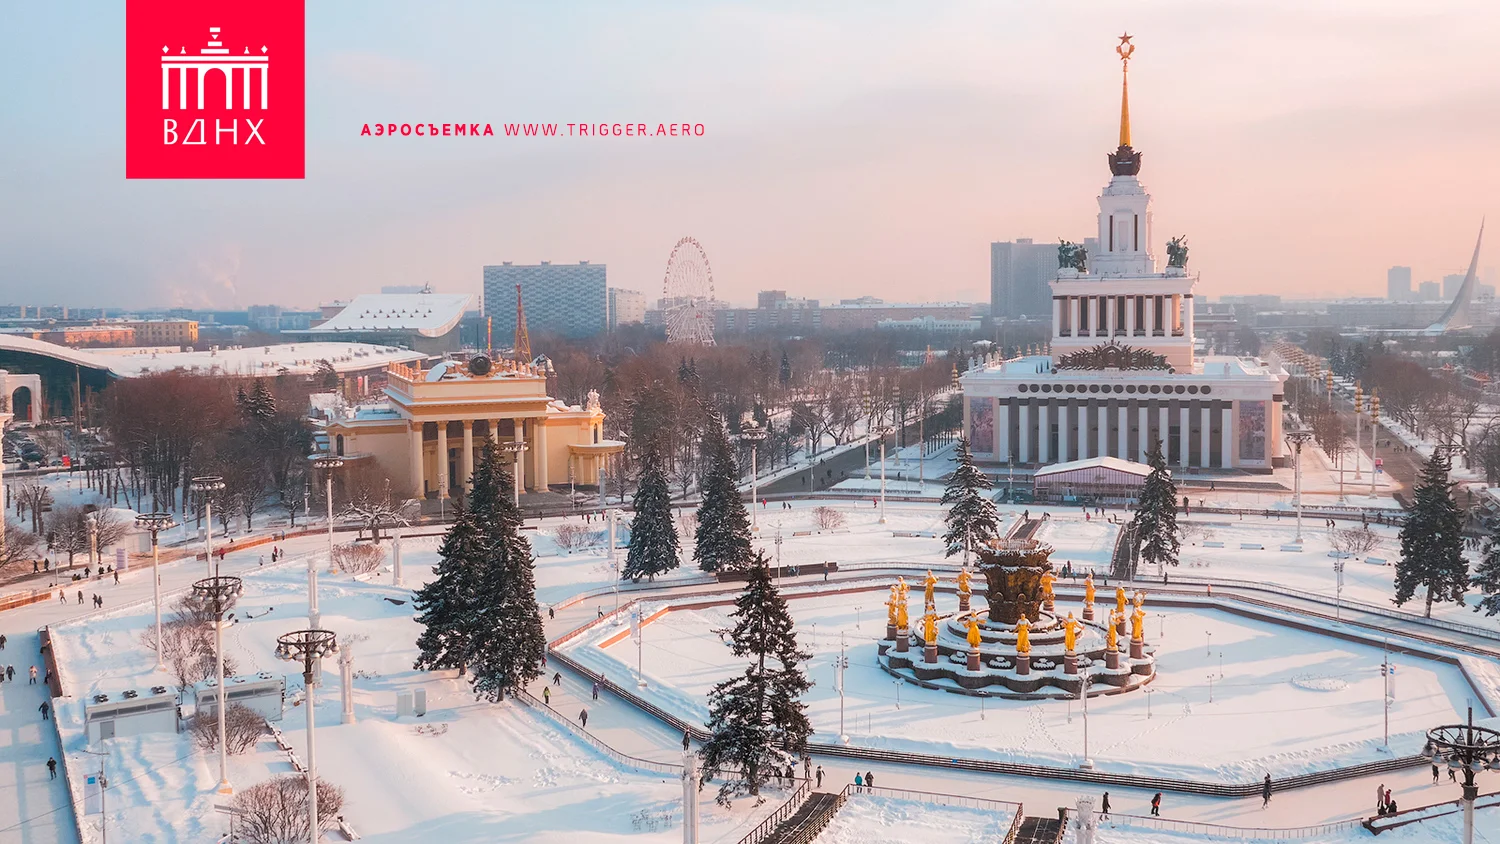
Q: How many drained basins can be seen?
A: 1